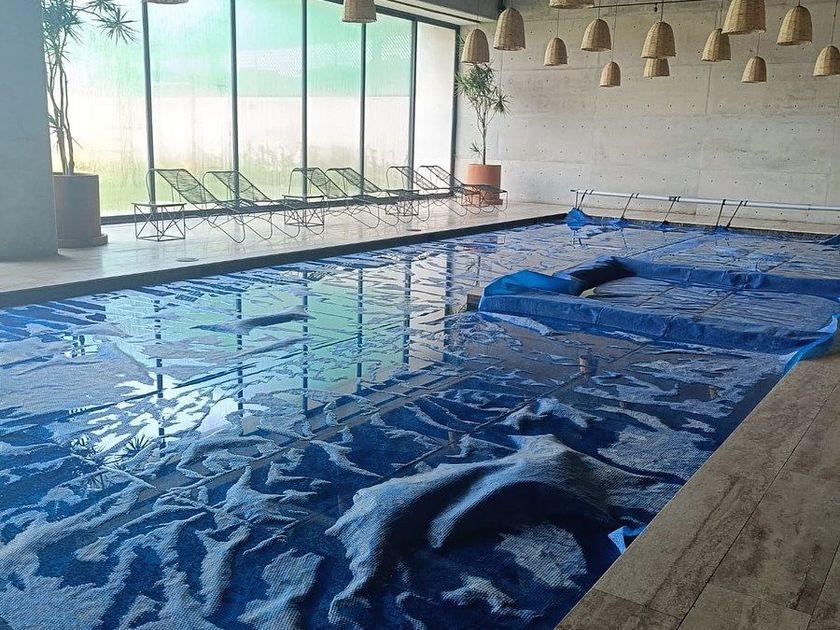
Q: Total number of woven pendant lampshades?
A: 15